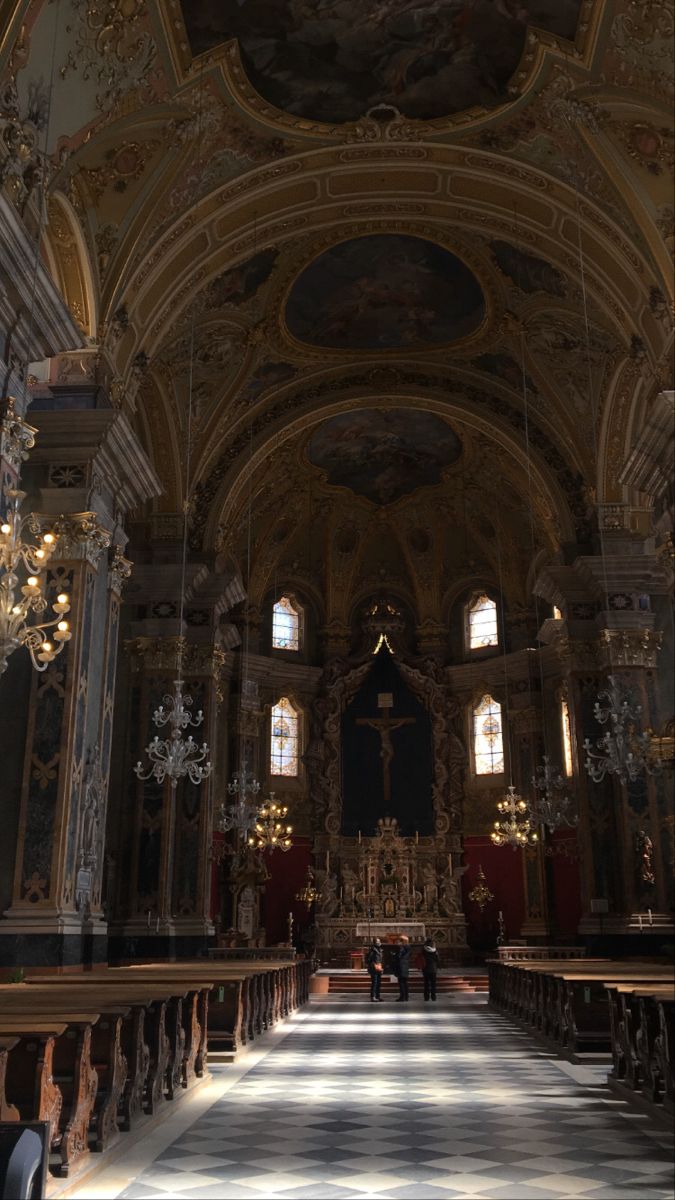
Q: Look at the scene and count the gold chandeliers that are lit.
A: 3